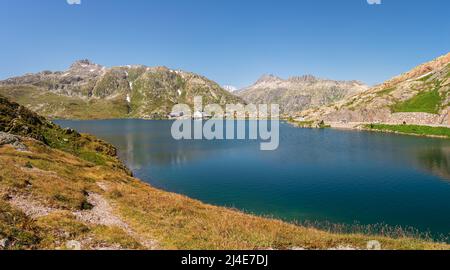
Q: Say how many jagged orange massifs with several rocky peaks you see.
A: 0